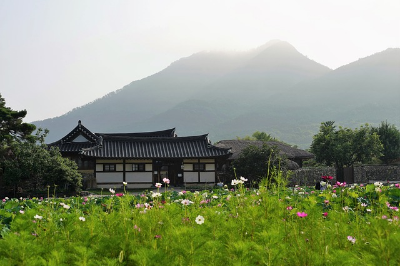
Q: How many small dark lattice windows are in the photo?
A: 3